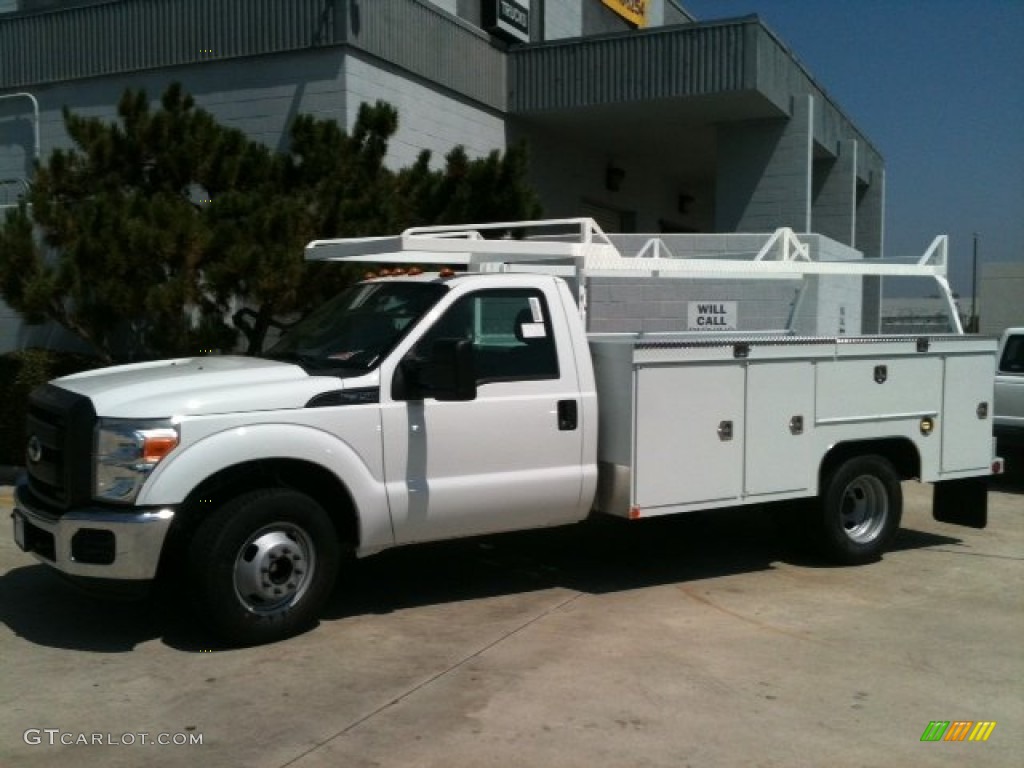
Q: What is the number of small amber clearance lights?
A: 5